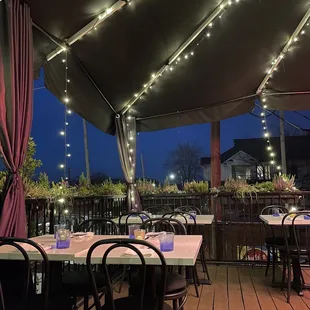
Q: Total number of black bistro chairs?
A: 10